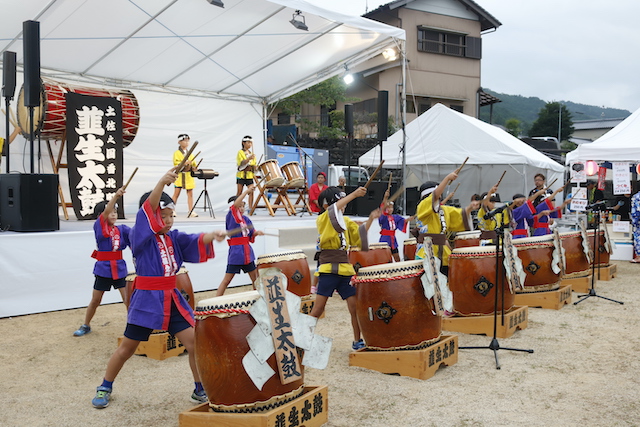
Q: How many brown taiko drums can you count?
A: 11